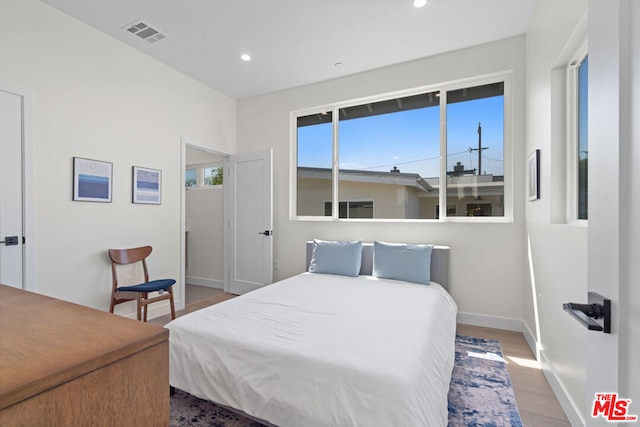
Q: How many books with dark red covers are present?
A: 0